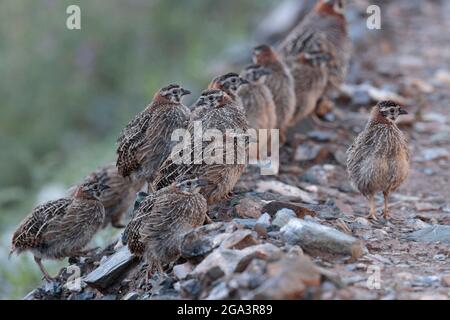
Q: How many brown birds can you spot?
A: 12